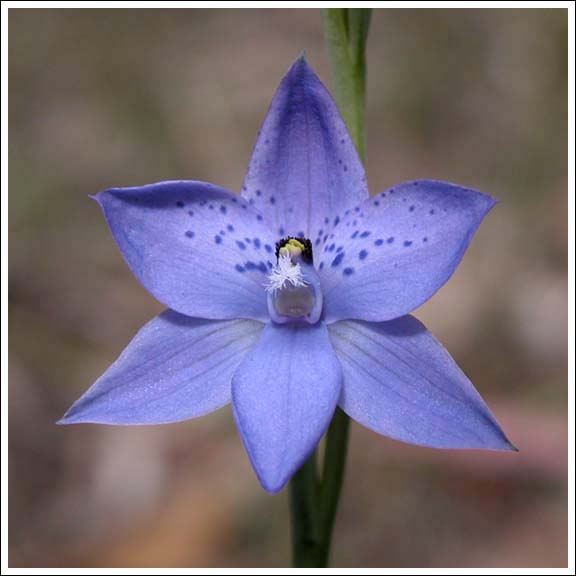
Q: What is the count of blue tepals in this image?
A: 6